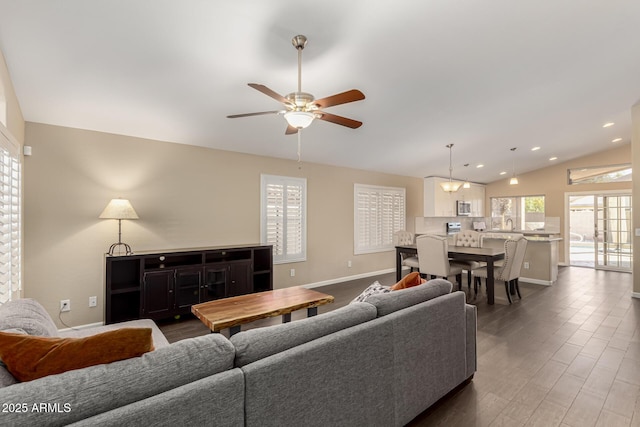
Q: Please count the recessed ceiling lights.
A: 6